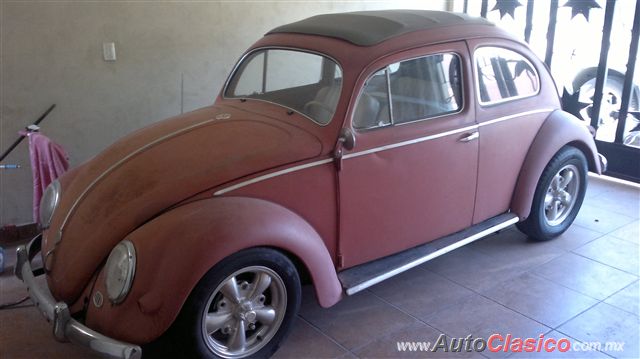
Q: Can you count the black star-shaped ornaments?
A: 4